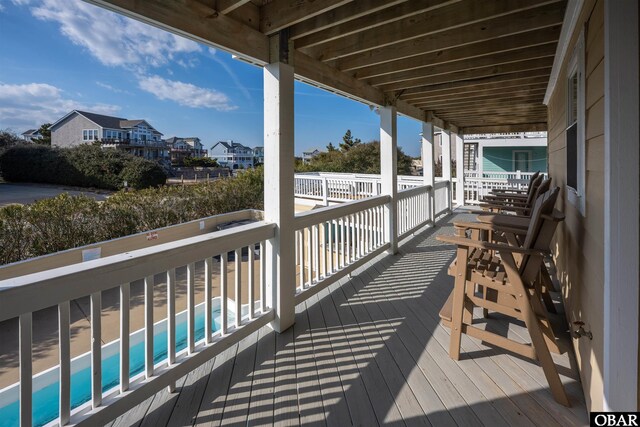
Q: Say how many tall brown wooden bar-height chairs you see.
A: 4